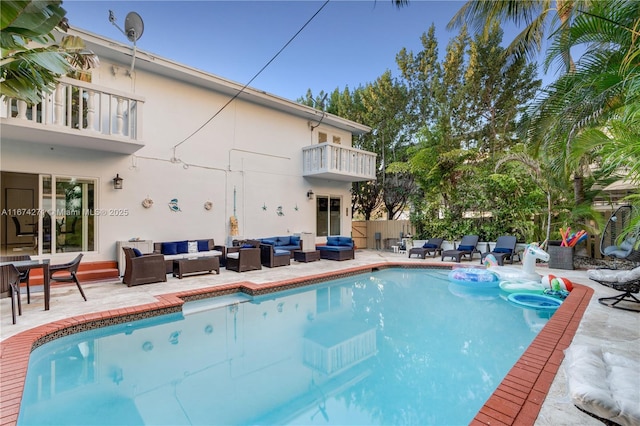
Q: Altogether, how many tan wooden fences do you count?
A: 1